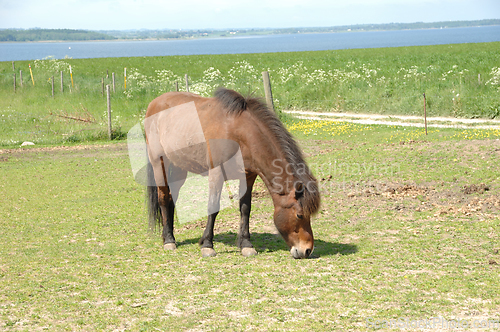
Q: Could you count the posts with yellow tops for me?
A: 3